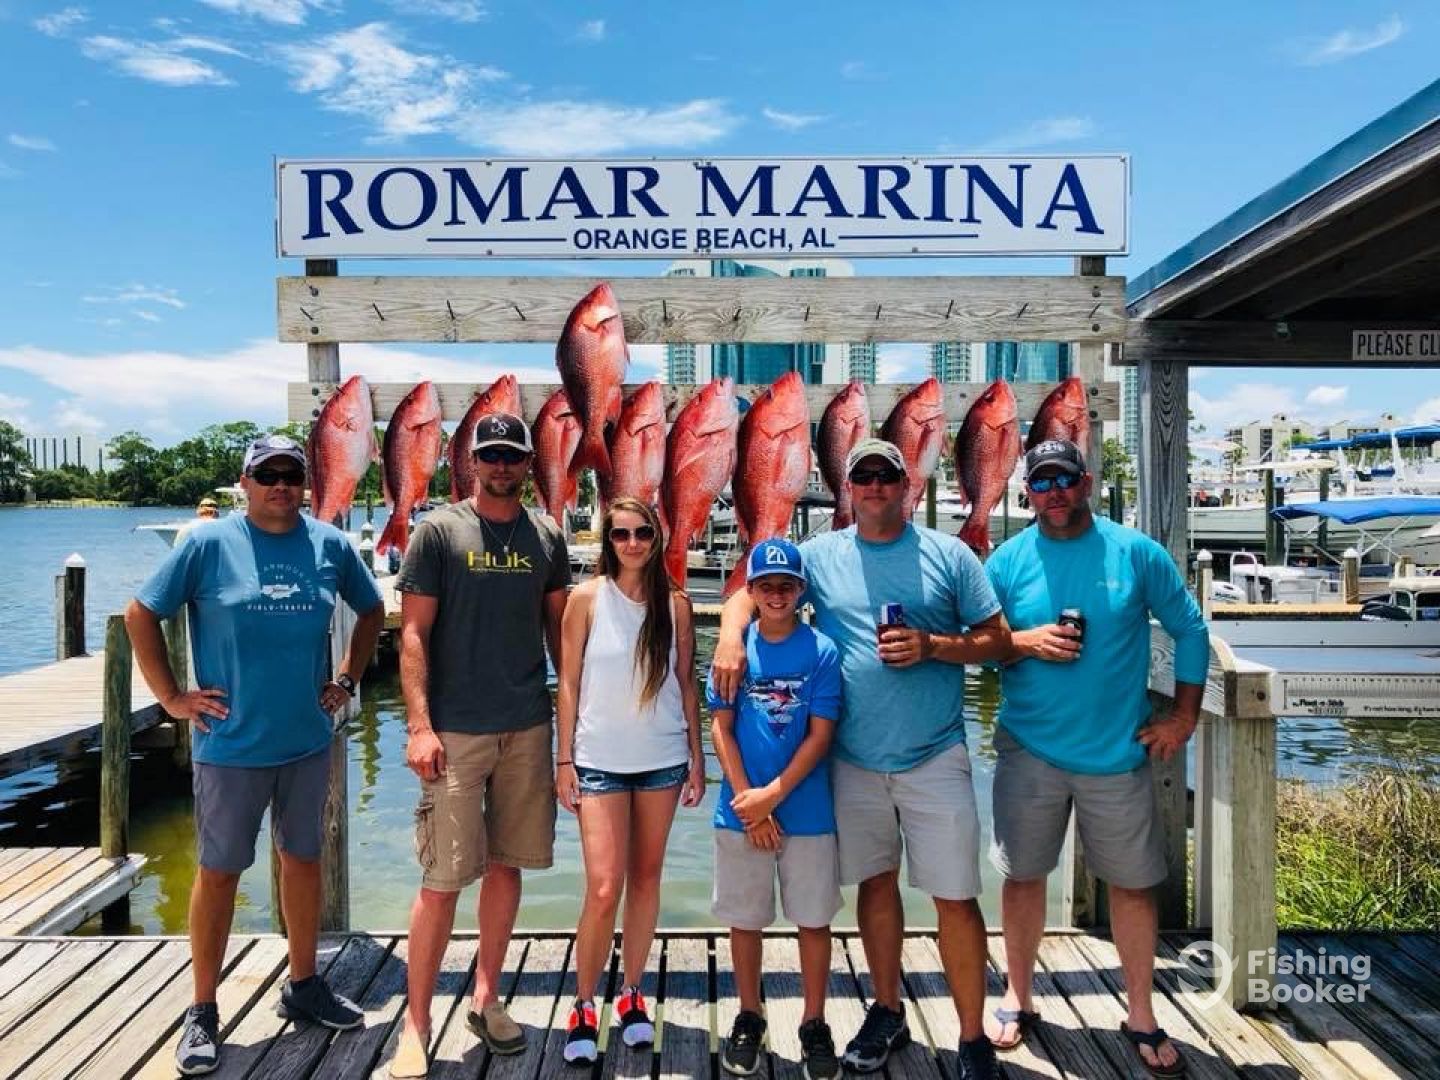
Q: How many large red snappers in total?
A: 12